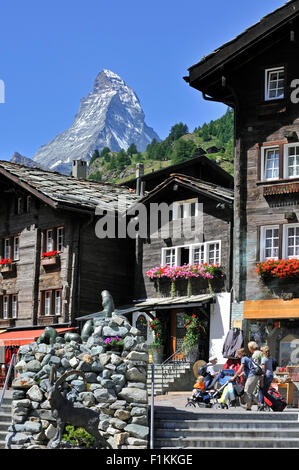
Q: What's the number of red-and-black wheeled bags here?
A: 1